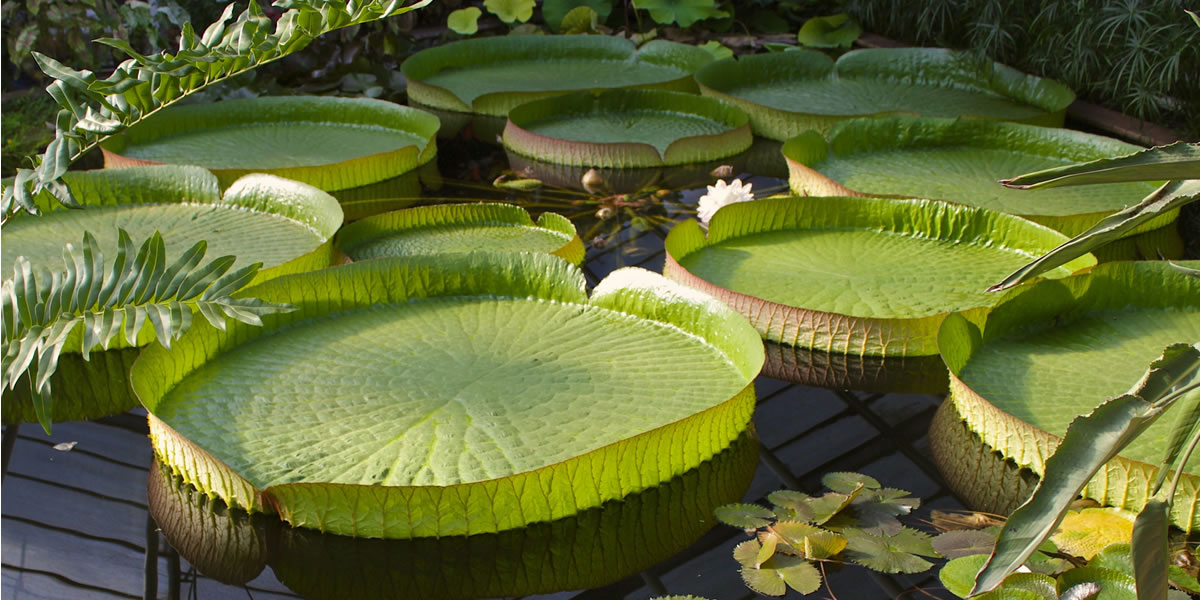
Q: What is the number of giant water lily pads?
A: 10